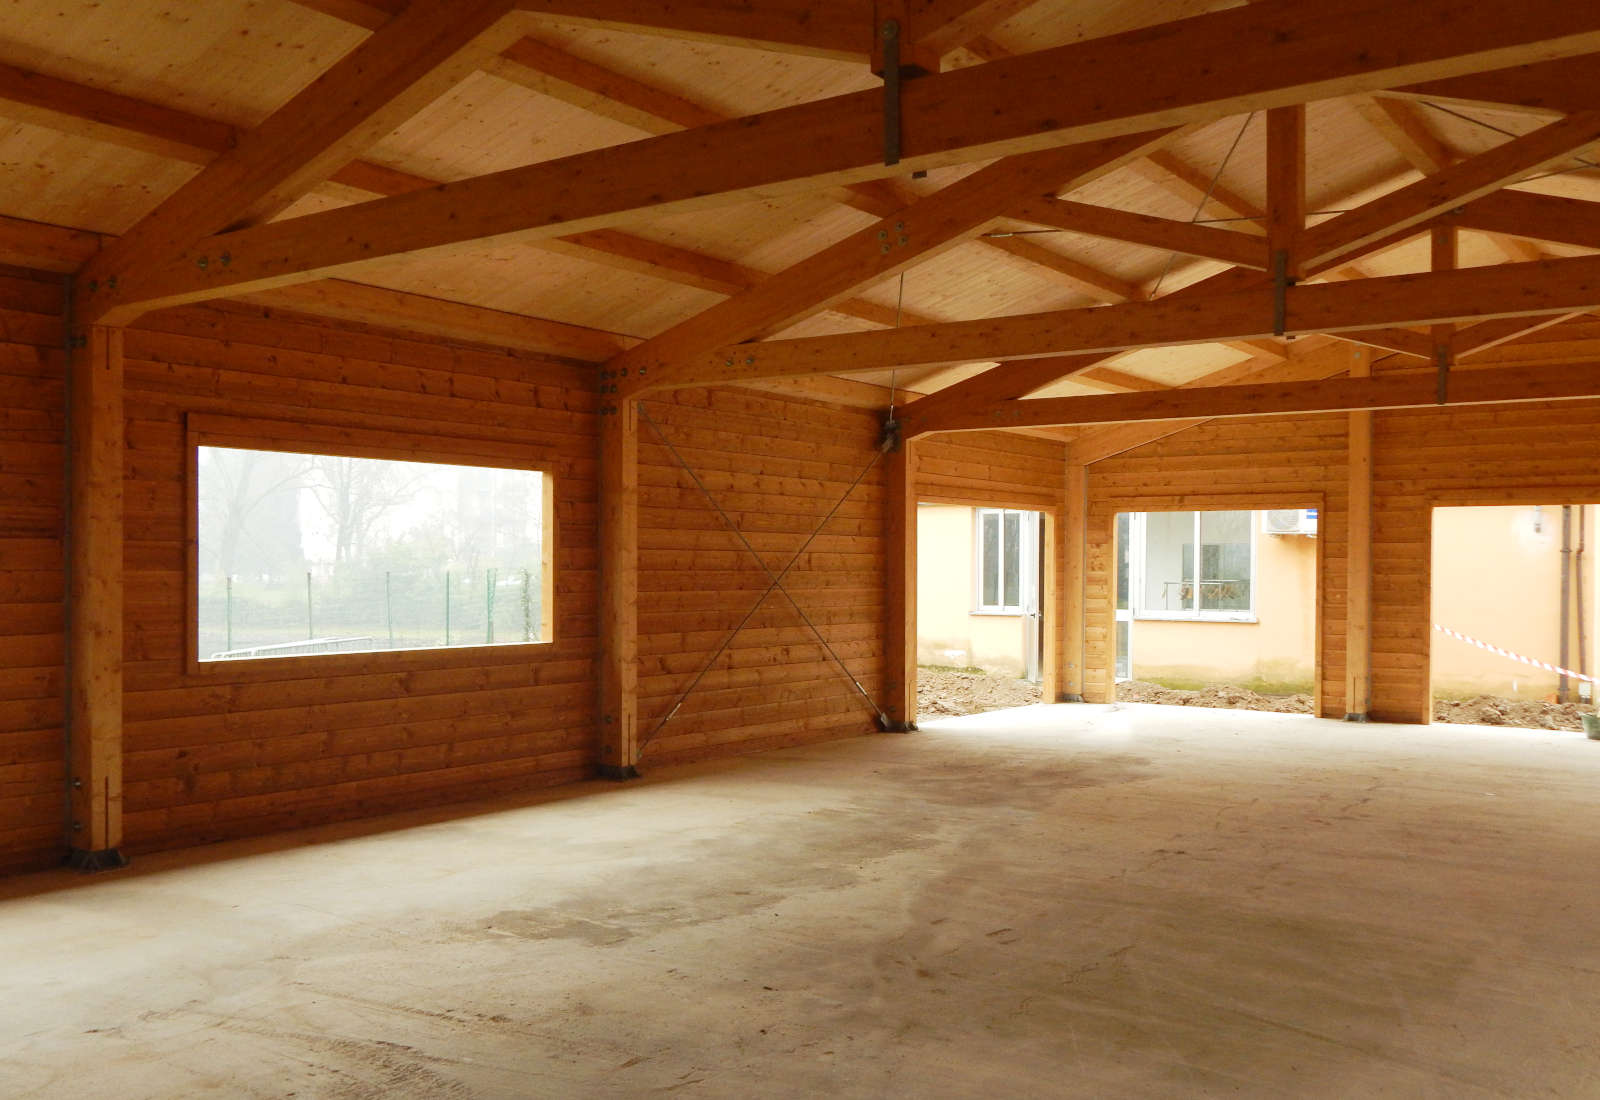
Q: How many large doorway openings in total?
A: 3